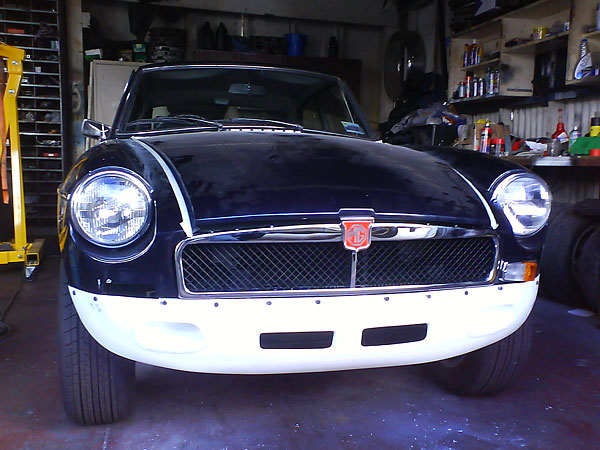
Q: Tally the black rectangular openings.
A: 2